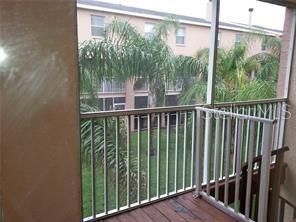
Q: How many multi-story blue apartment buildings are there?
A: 0